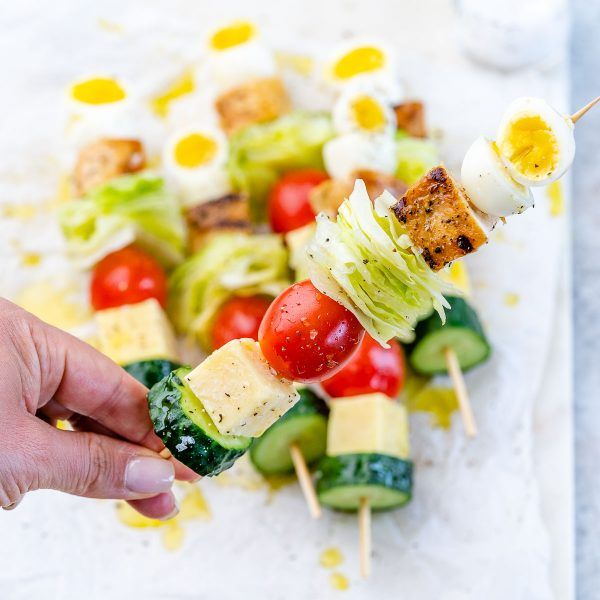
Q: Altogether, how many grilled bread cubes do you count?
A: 6